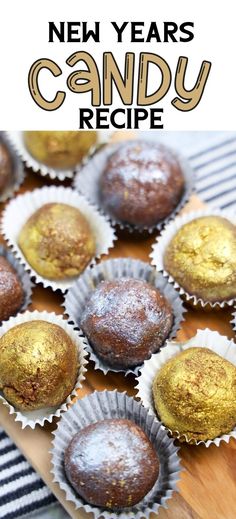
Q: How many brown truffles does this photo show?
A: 5